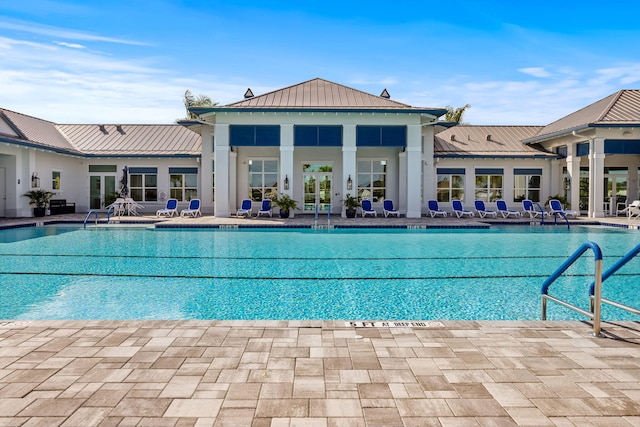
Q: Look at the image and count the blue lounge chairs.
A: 12